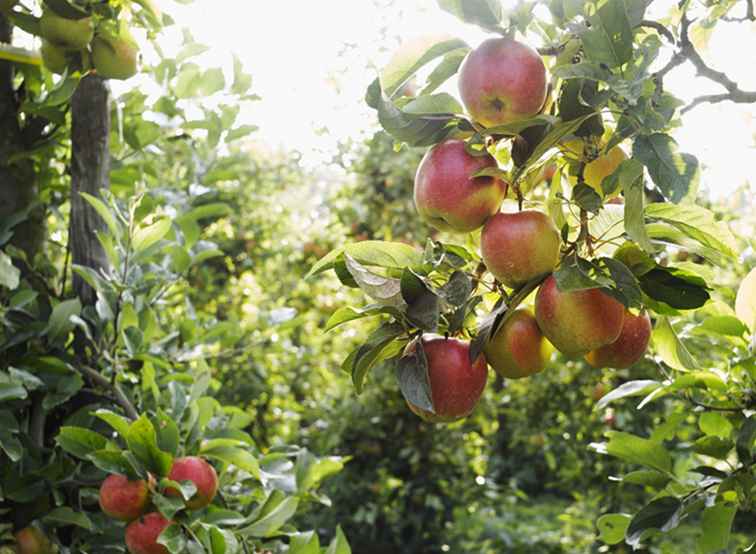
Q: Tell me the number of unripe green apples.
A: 3